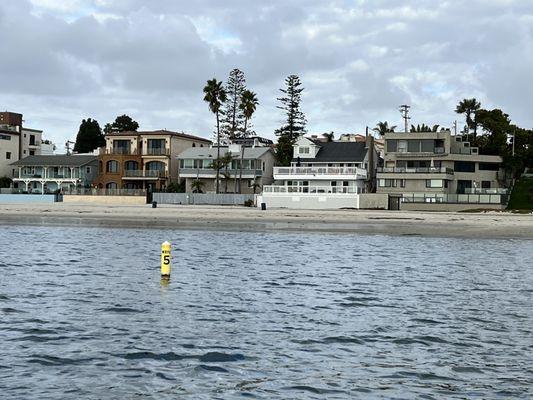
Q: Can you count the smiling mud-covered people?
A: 0